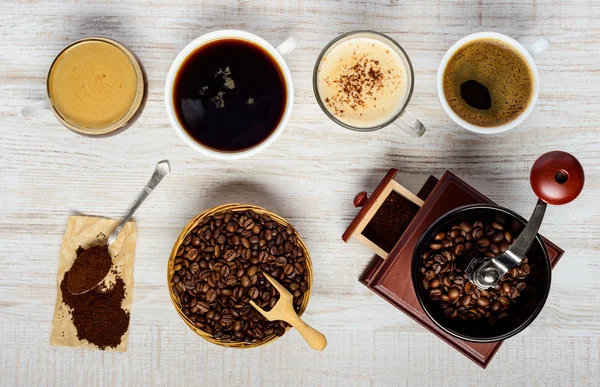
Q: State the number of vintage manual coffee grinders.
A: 1